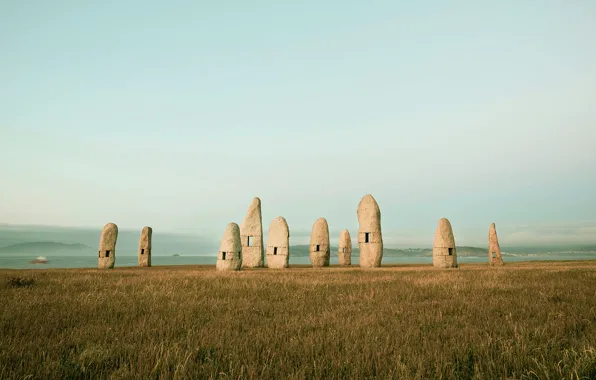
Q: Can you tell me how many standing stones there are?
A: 10